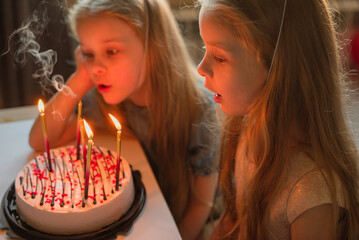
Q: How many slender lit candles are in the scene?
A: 3